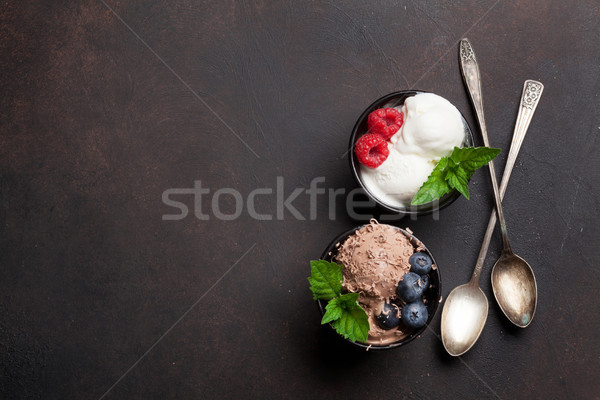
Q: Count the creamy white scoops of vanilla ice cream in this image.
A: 2